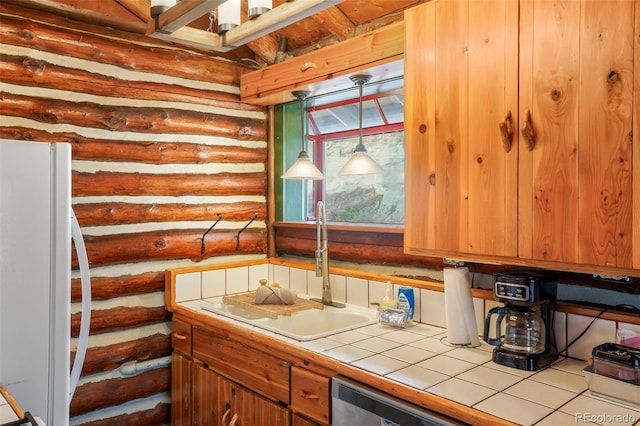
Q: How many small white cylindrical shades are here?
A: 3